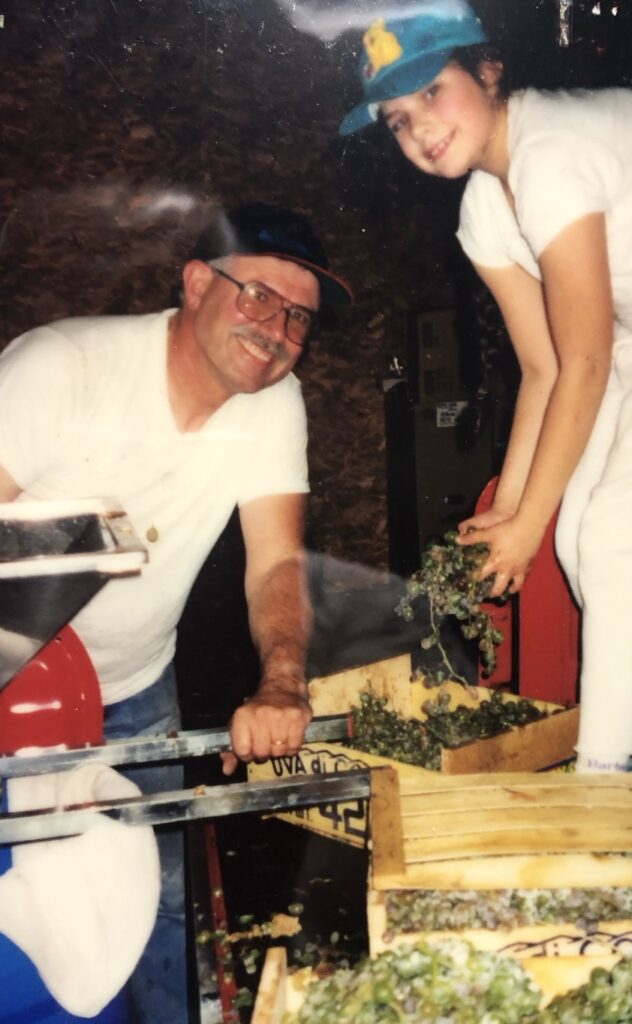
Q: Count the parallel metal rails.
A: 2